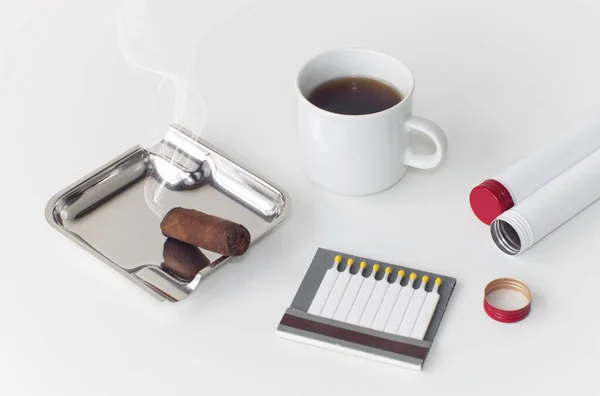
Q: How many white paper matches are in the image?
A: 9